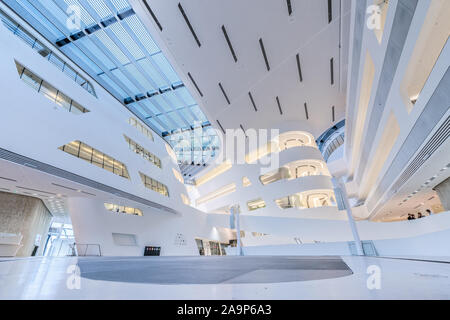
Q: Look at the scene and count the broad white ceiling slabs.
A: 1